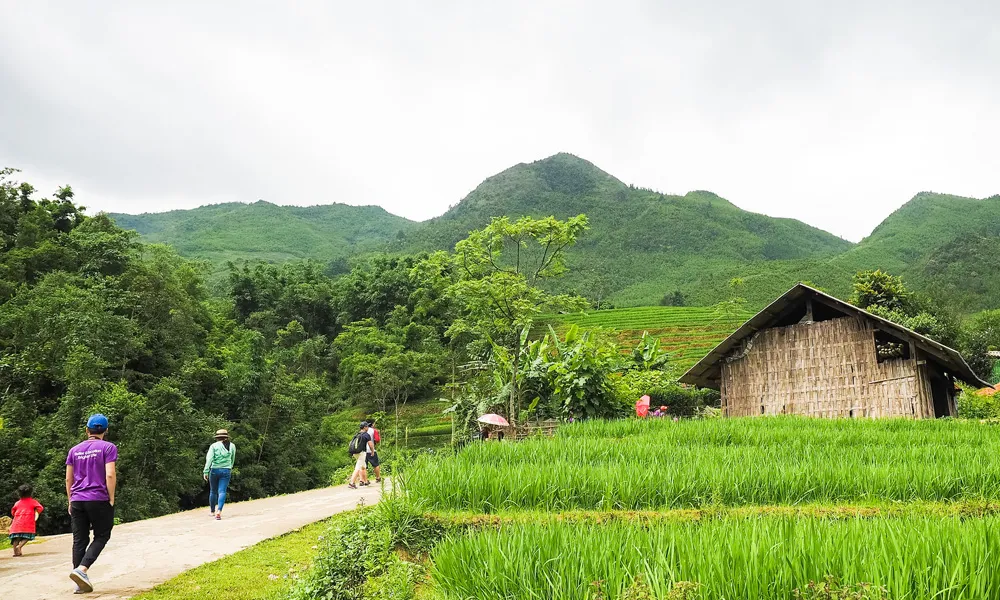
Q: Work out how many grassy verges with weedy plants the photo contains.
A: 1